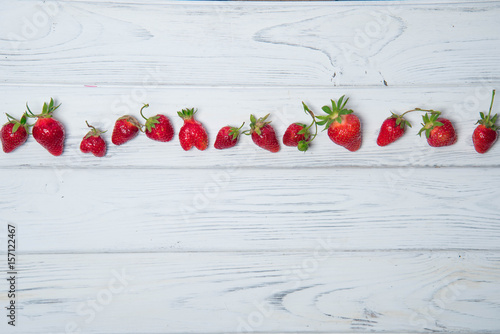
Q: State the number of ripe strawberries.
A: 13